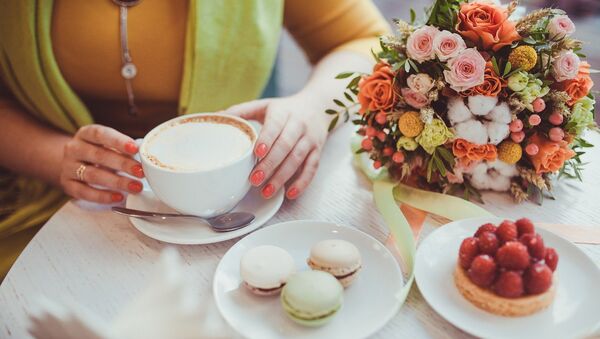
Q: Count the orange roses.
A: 6